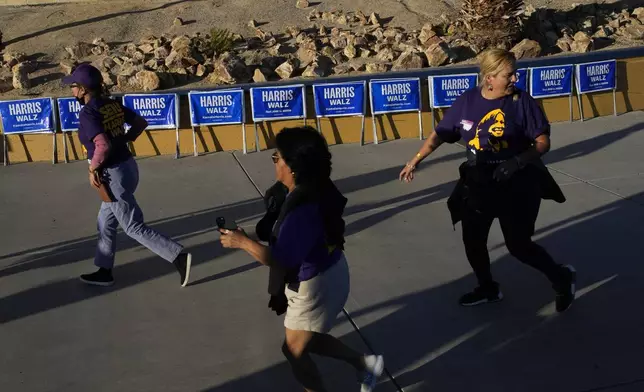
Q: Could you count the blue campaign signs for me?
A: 11